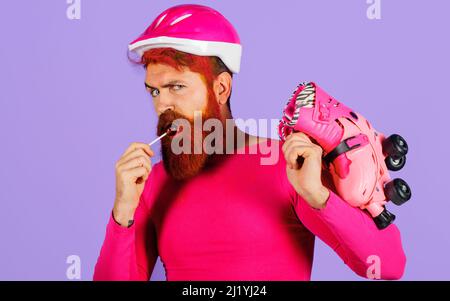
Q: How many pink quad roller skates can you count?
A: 1